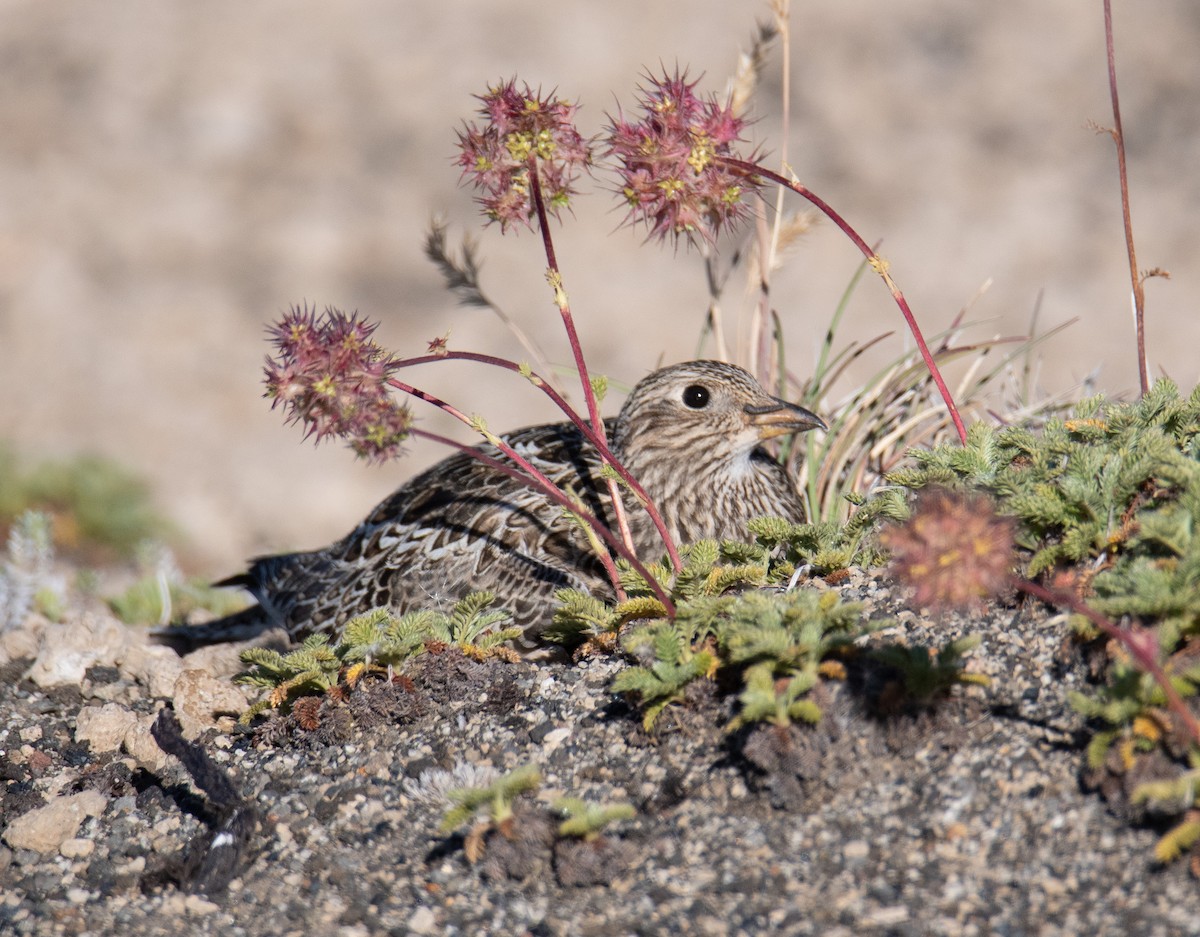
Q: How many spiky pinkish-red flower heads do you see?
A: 4